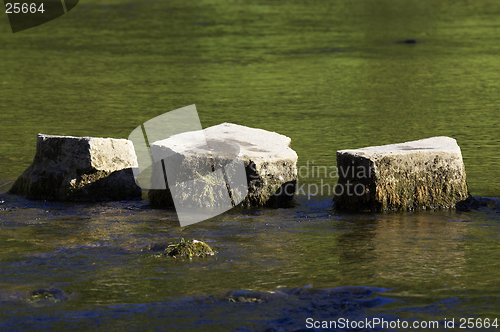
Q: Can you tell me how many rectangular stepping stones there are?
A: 3